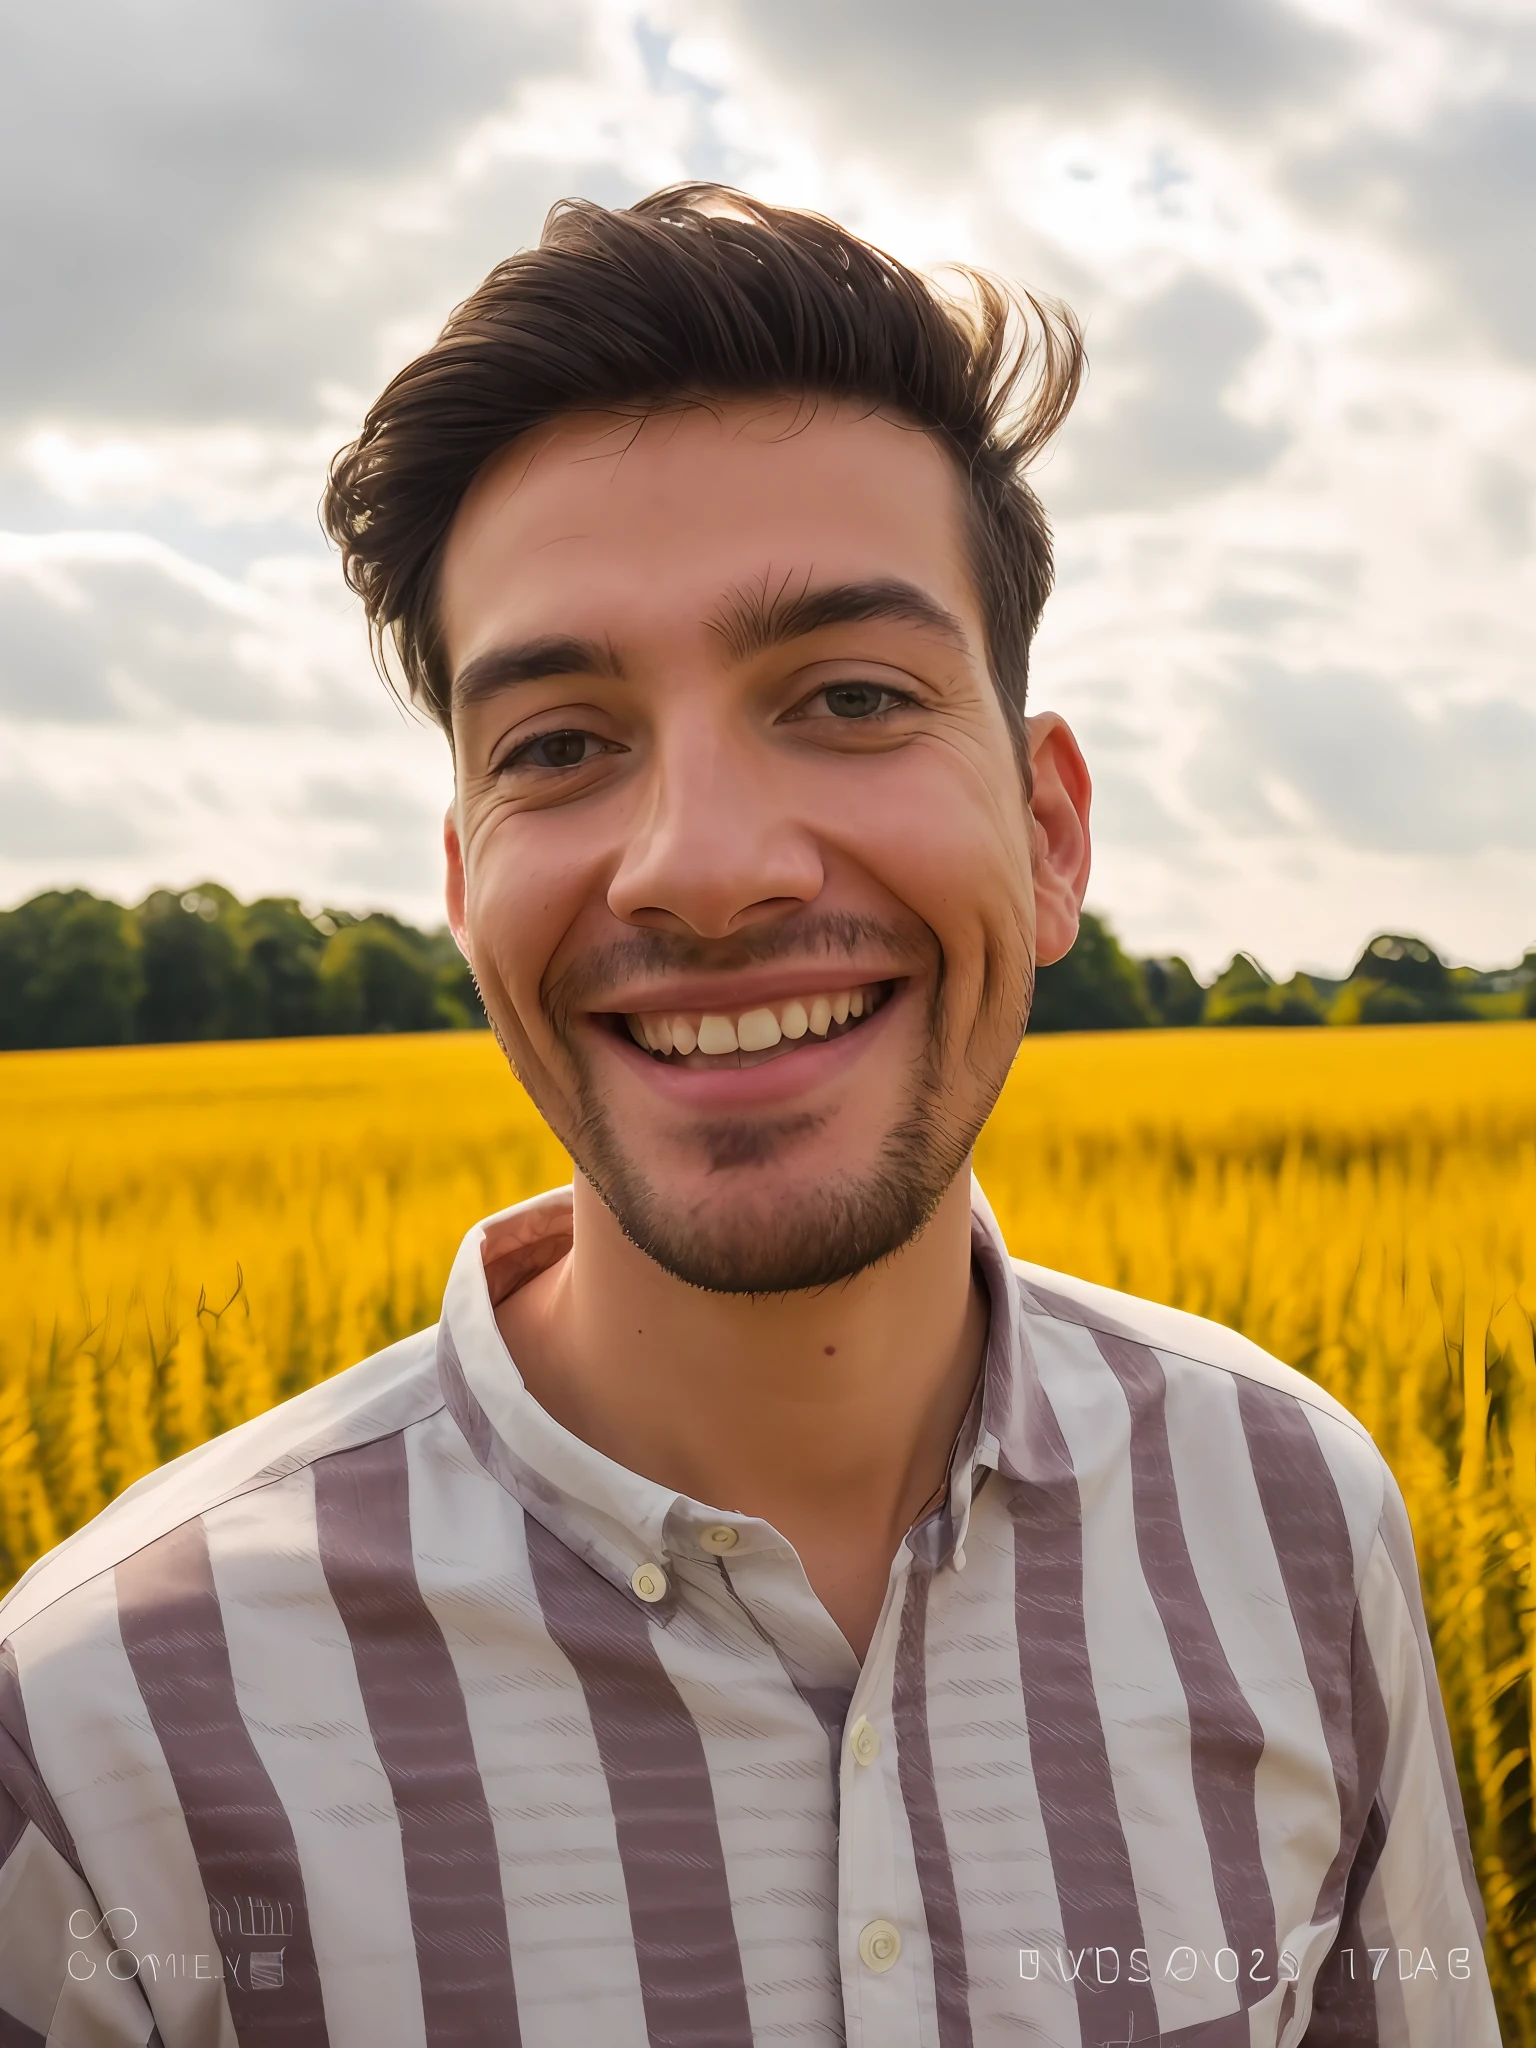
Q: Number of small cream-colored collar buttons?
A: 2